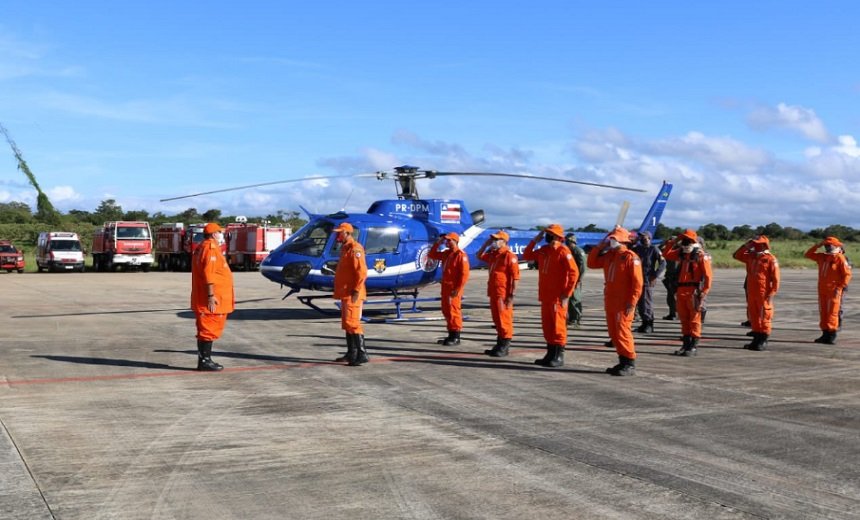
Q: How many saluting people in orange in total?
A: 7